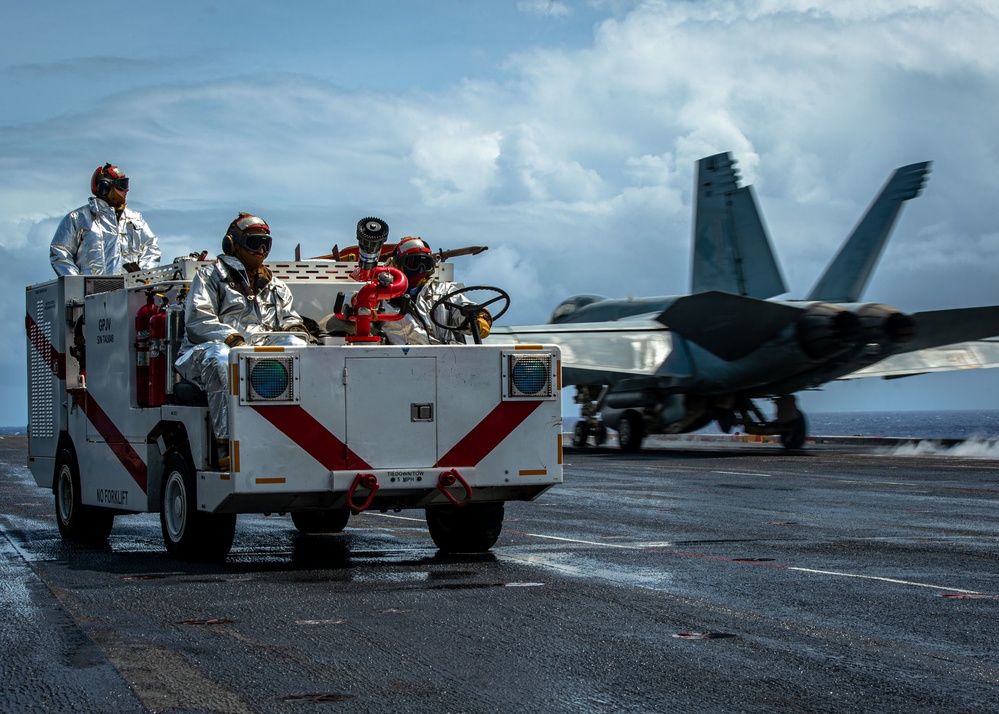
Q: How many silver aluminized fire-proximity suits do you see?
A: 3